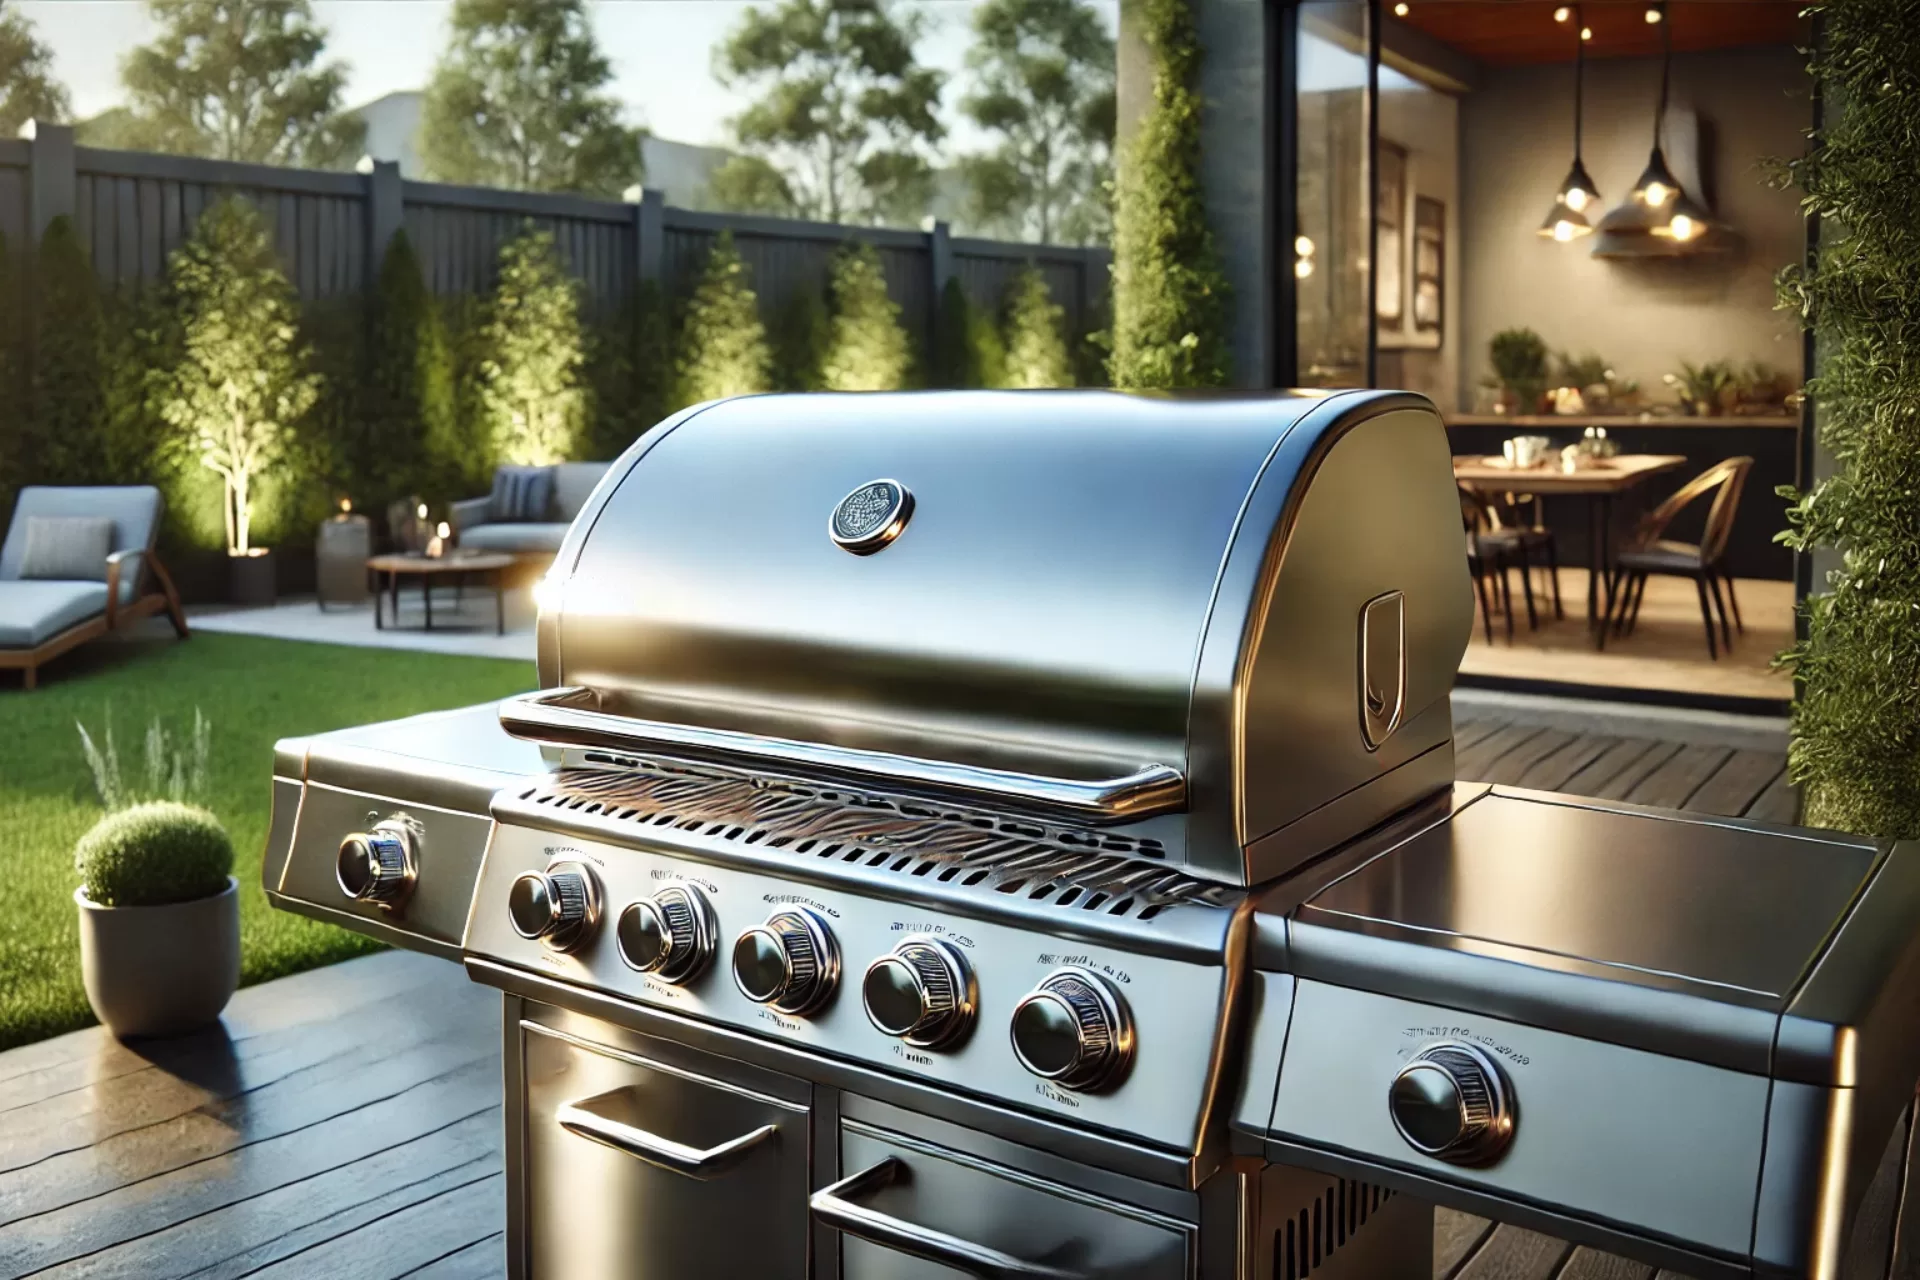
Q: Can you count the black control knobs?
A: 7